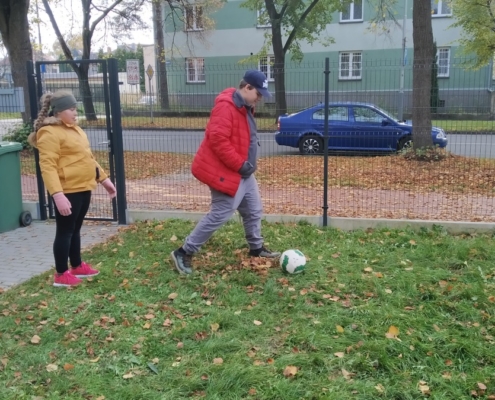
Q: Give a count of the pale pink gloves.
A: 2